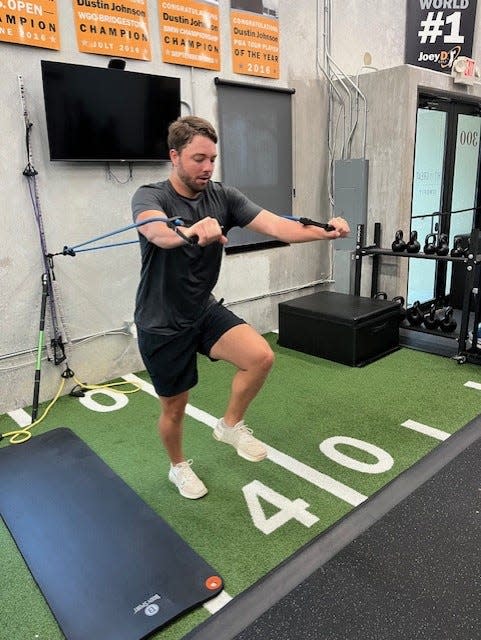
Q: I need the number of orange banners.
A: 4